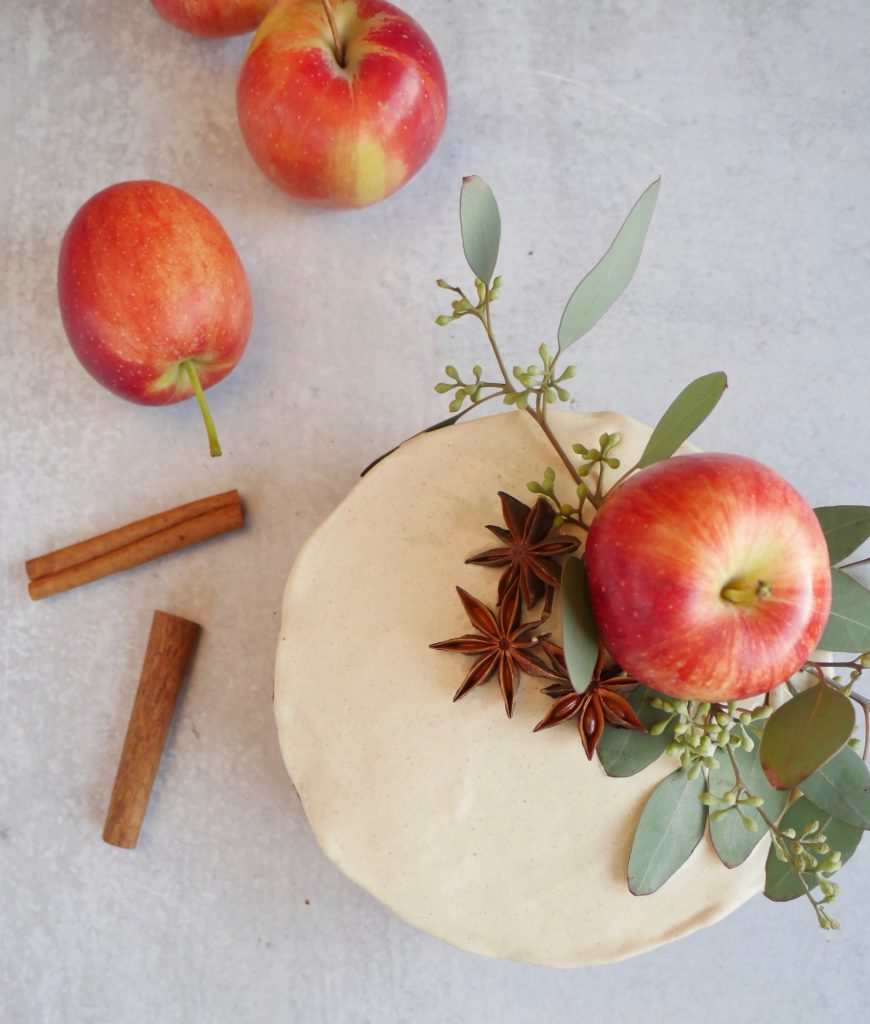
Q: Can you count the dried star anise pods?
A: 3